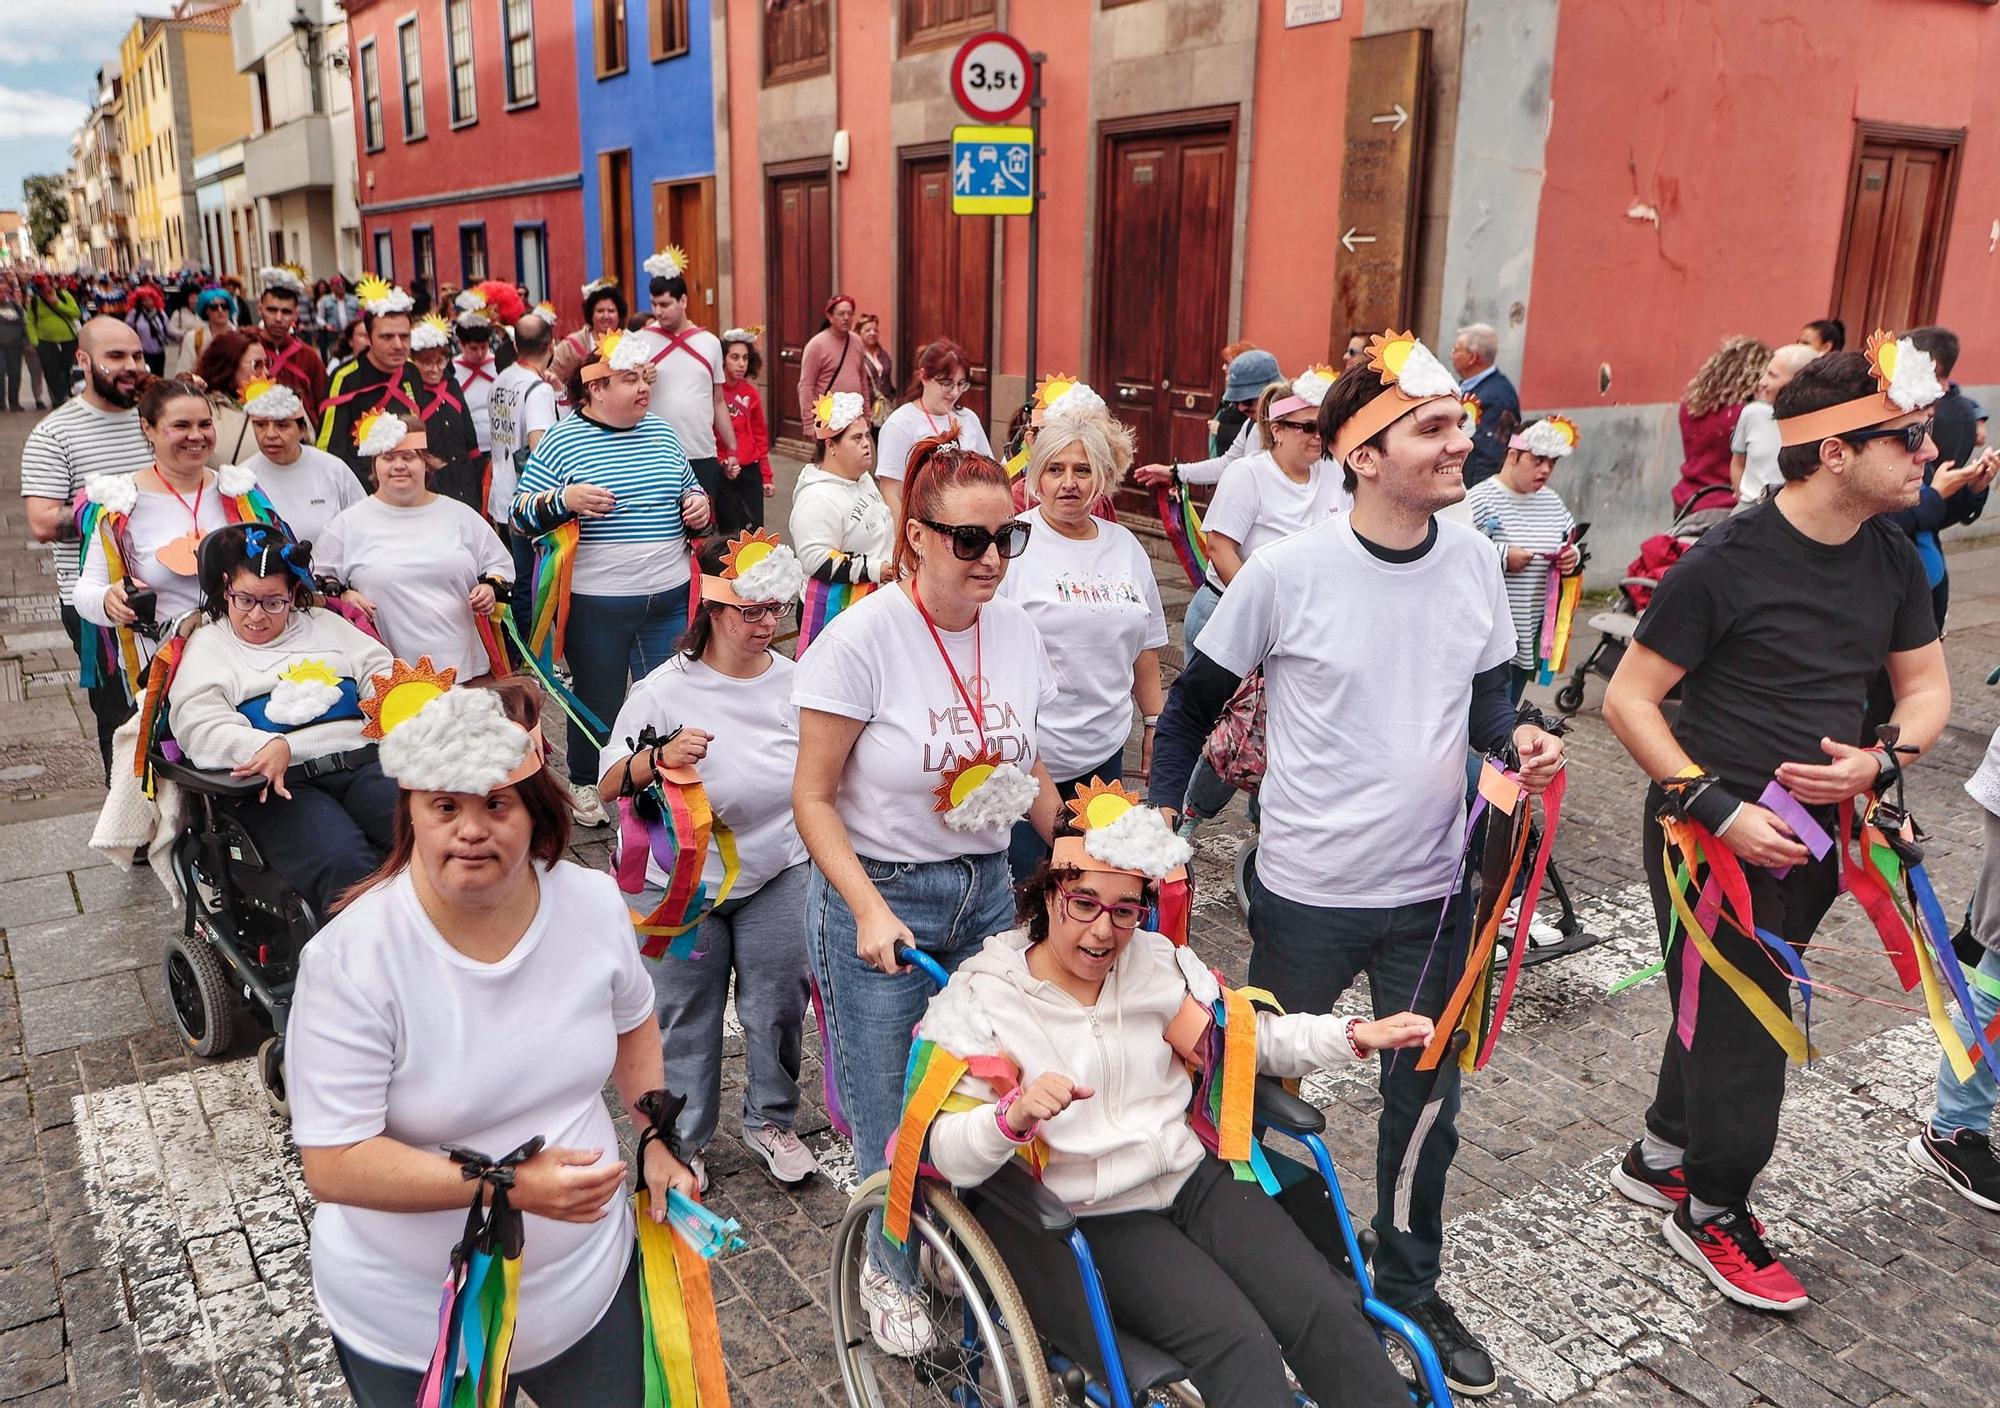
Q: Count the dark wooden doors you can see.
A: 4